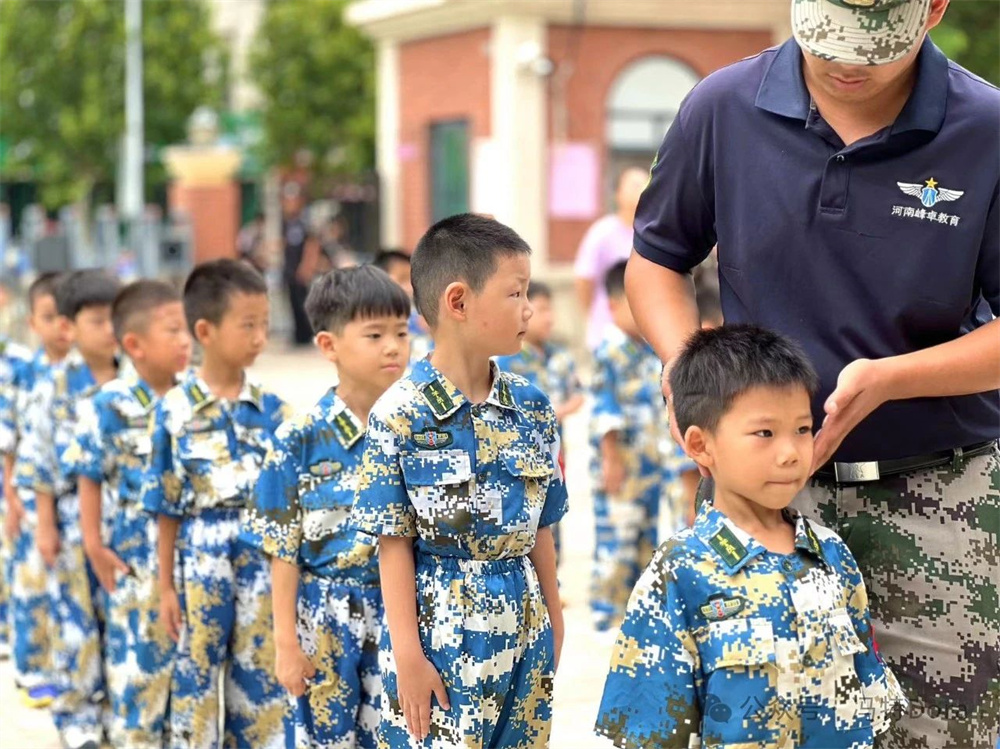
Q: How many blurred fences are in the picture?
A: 1